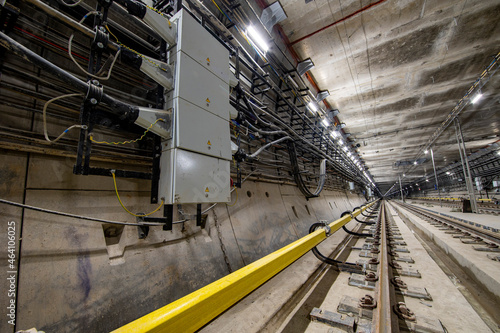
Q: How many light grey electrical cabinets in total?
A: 4